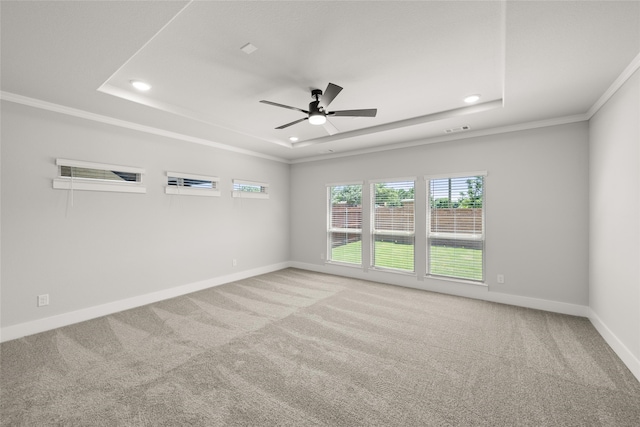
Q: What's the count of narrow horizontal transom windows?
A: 3